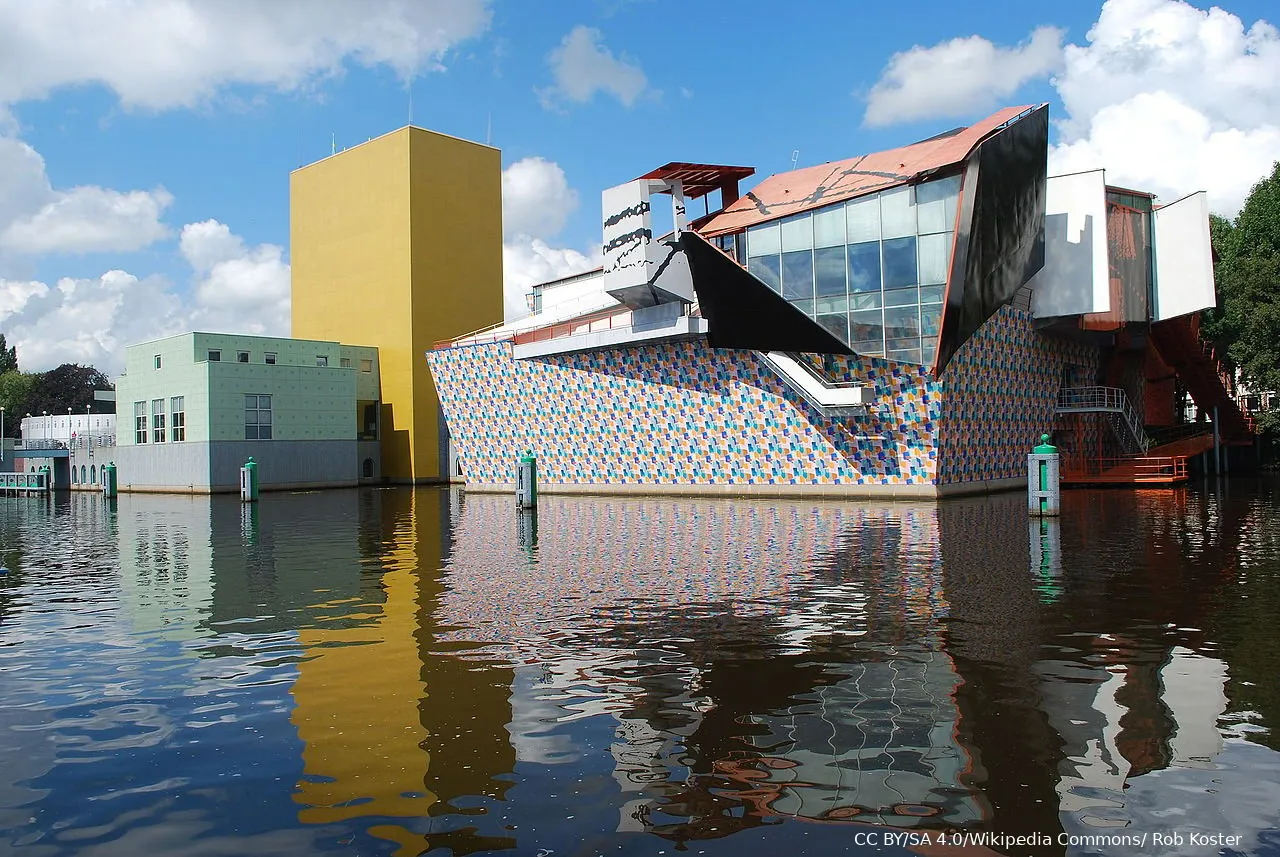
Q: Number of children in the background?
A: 0